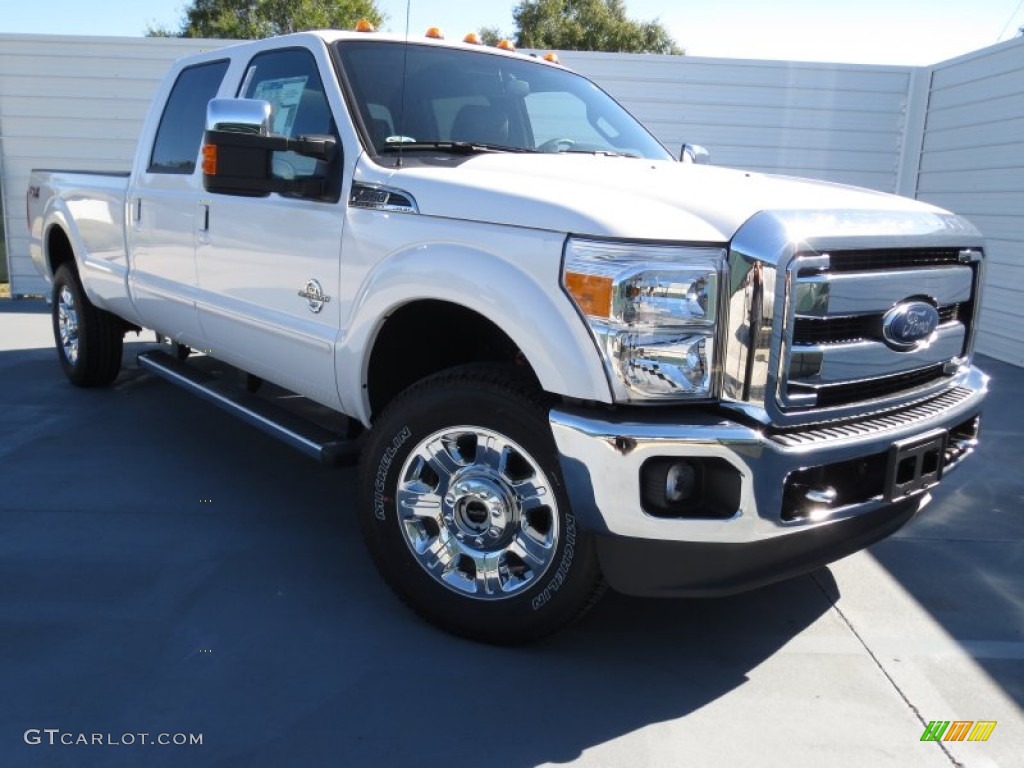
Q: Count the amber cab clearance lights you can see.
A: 5